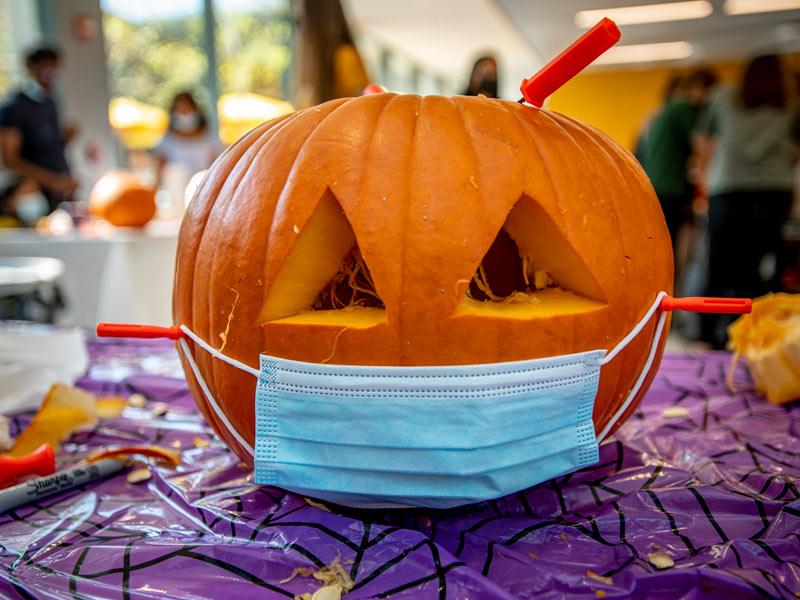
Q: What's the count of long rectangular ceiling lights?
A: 3